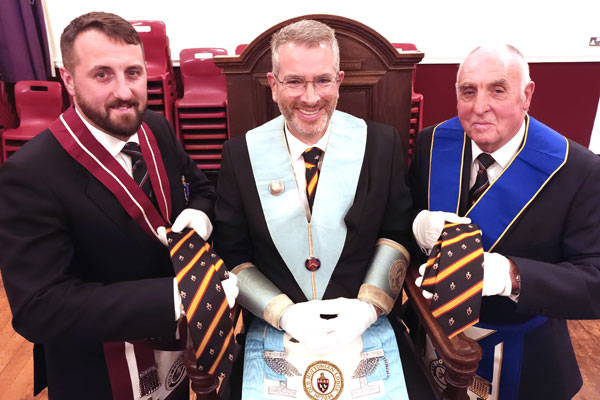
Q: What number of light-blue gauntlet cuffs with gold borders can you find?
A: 2